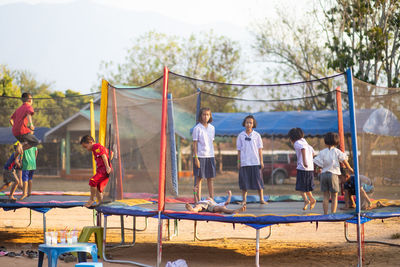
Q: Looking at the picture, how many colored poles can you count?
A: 8